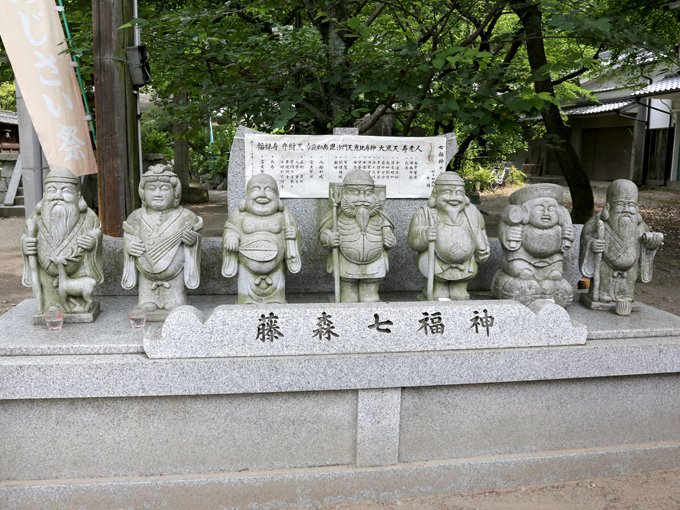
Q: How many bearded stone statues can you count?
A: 4